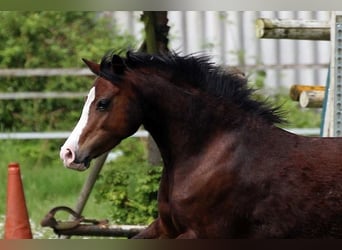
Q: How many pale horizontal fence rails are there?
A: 3